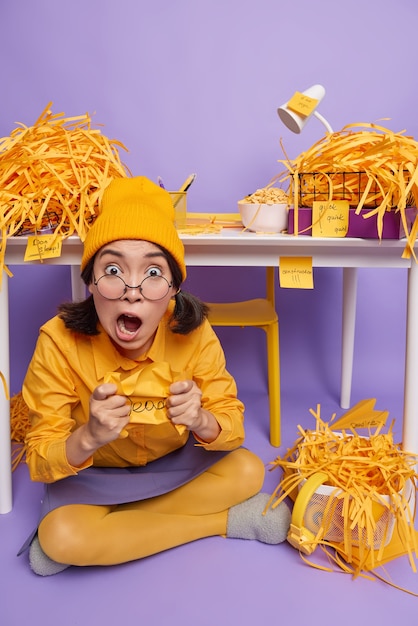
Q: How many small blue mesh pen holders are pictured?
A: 0